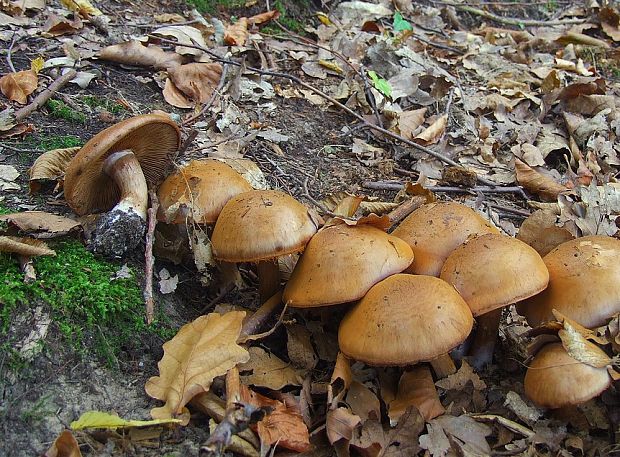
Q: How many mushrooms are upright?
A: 8